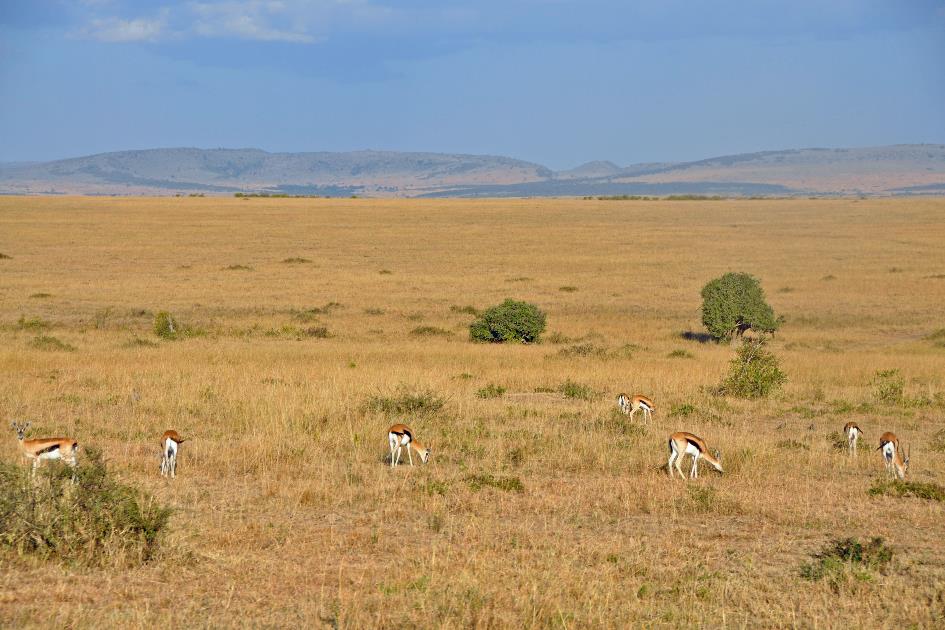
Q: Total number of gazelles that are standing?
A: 8